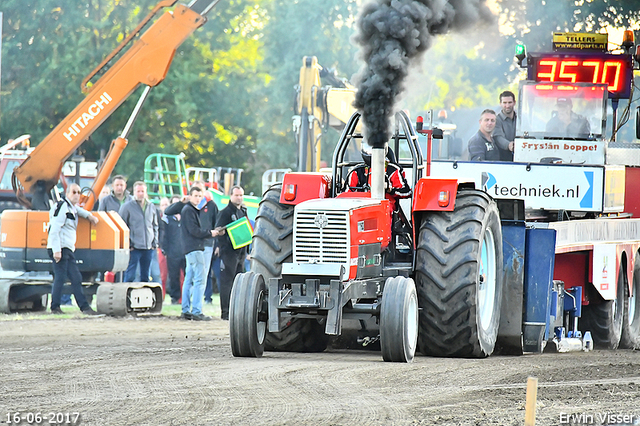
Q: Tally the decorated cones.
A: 0